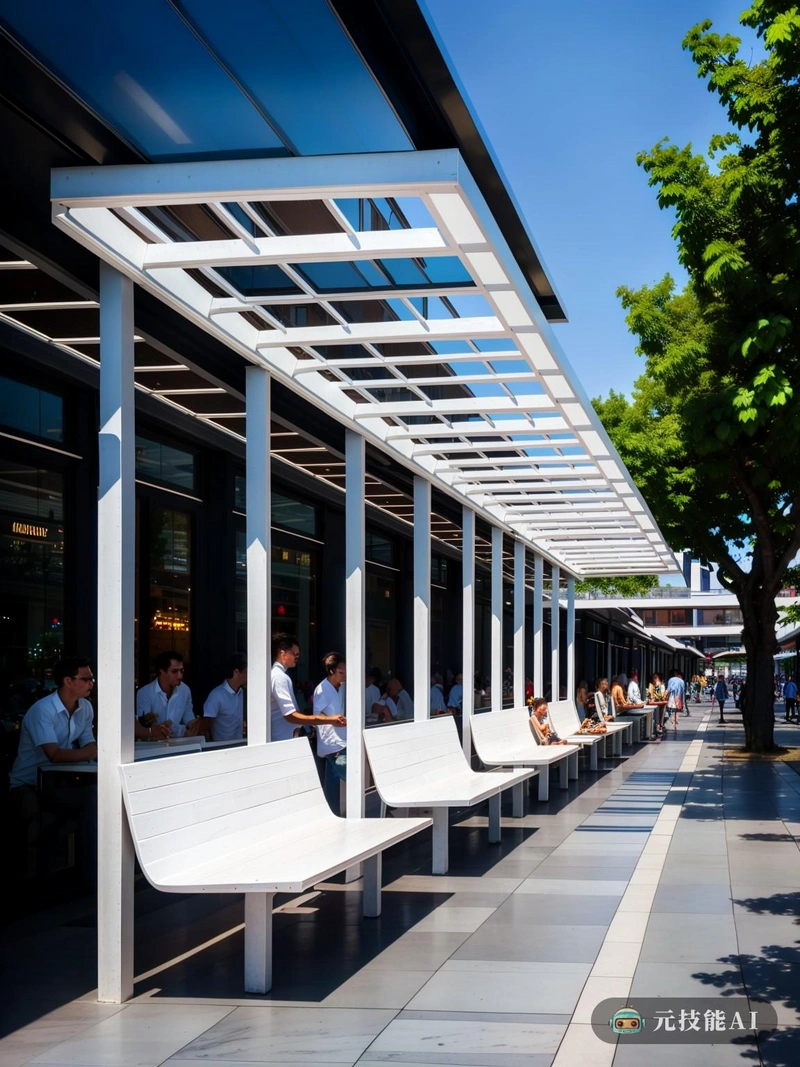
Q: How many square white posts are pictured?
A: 10